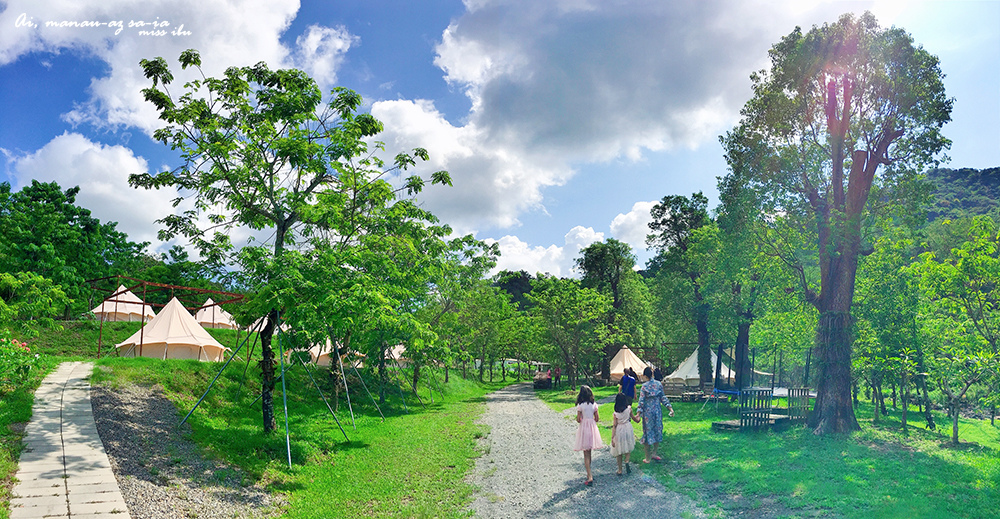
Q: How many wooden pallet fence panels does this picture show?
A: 2